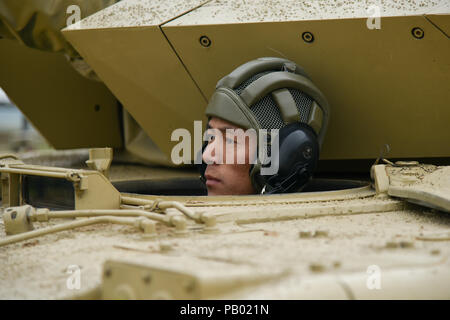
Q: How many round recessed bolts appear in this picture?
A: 3